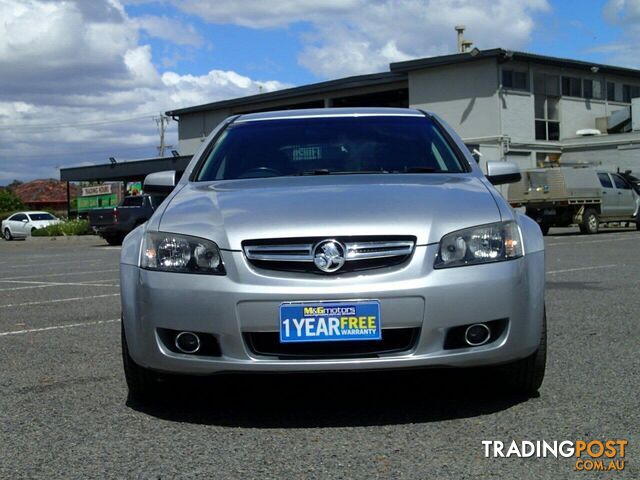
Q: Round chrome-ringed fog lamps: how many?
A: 2